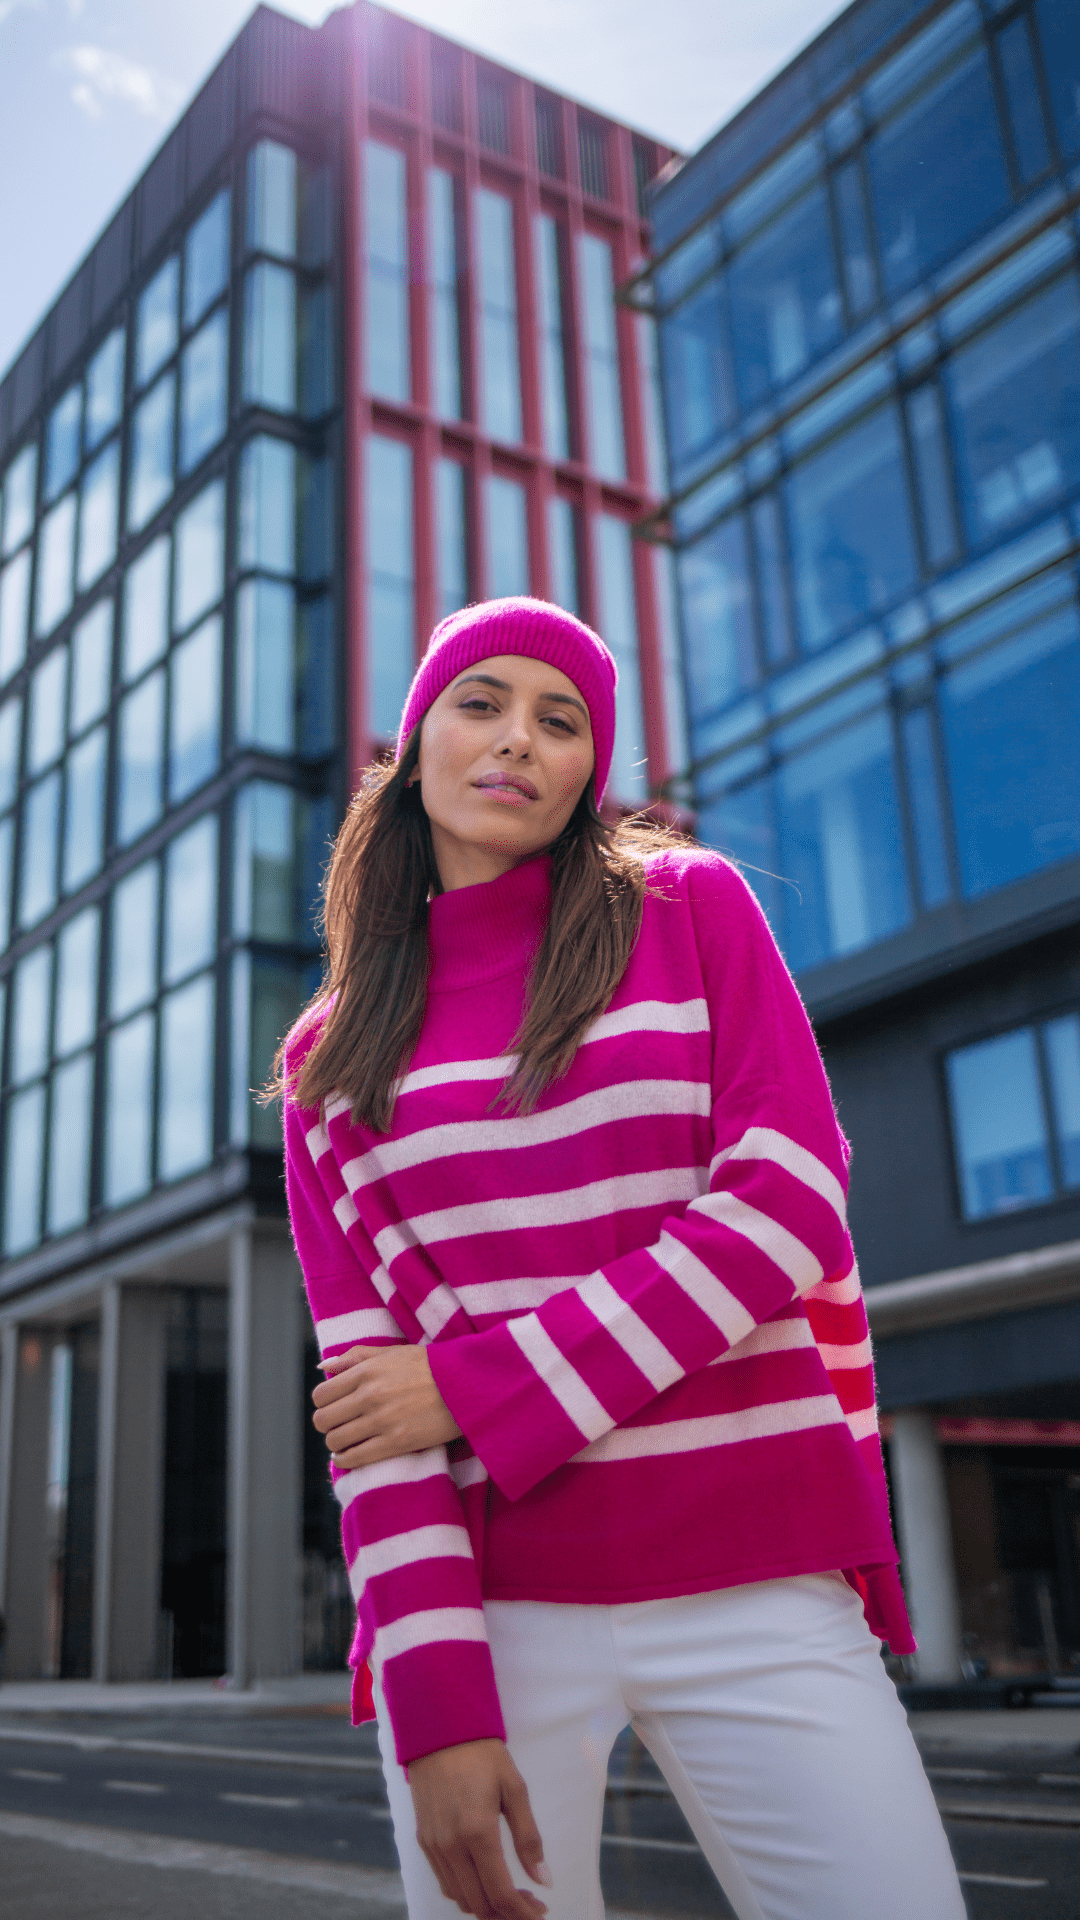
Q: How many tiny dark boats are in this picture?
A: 0